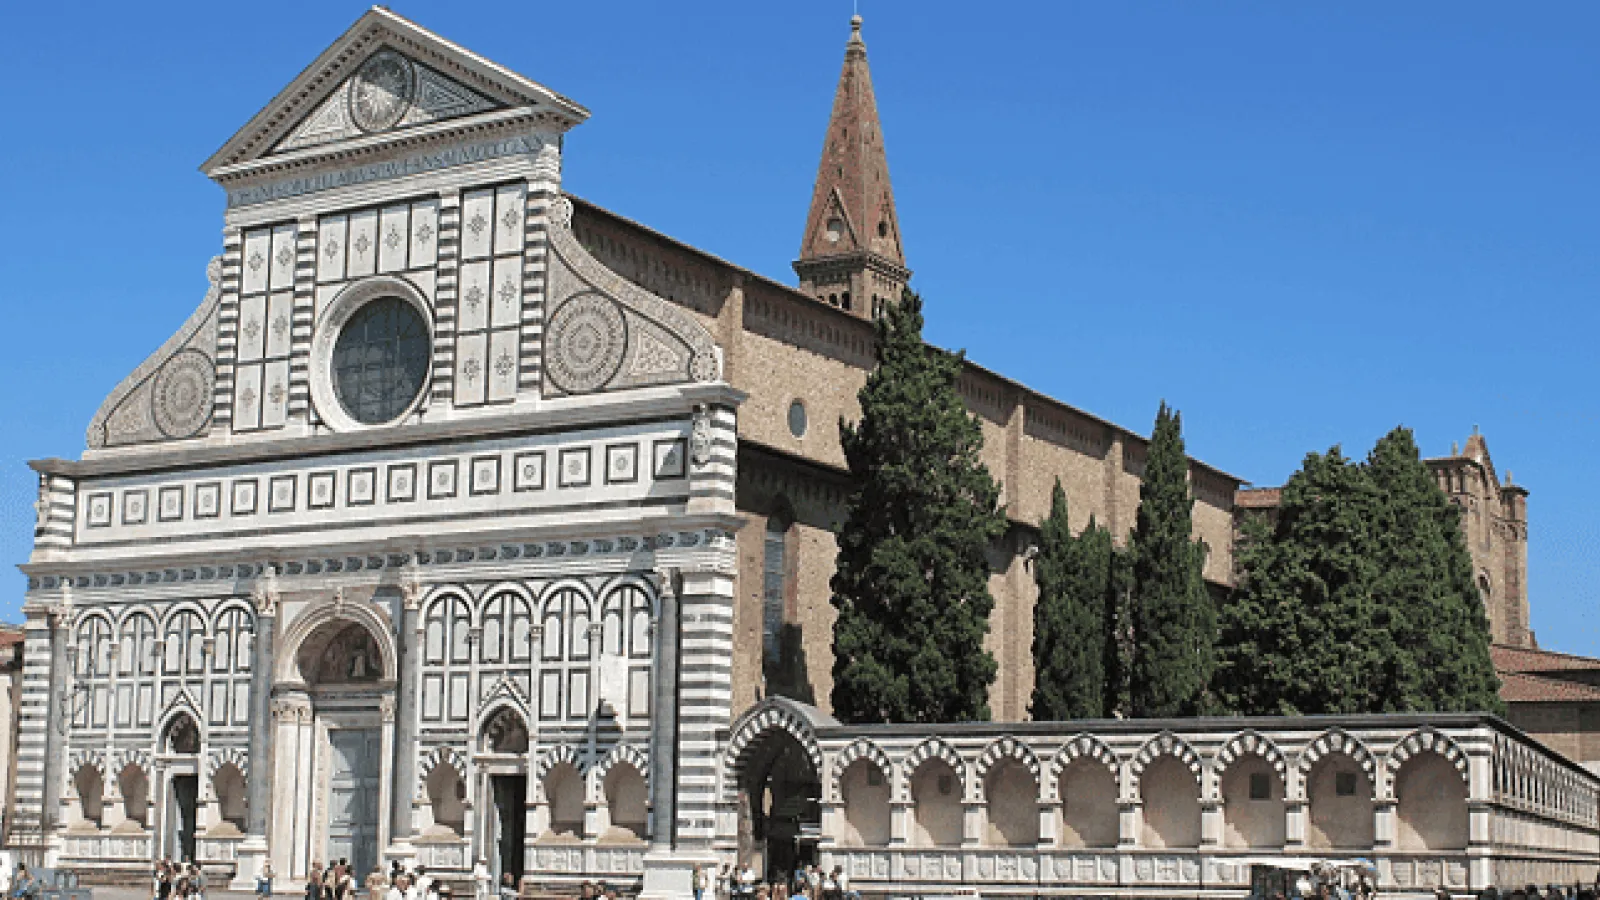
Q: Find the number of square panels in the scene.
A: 15